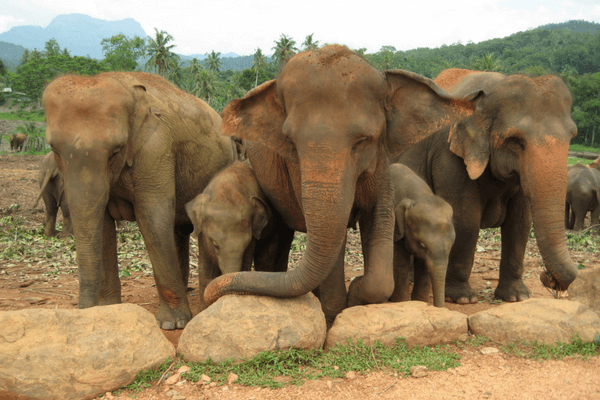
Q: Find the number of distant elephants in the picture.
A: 3